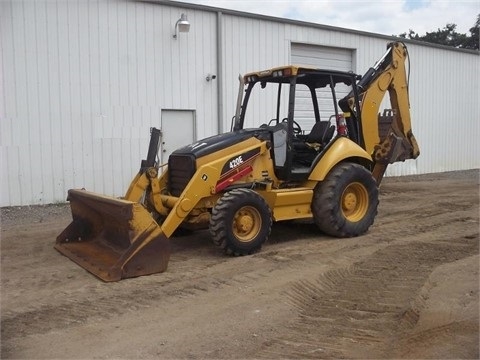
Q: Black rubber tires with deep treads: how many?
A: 2